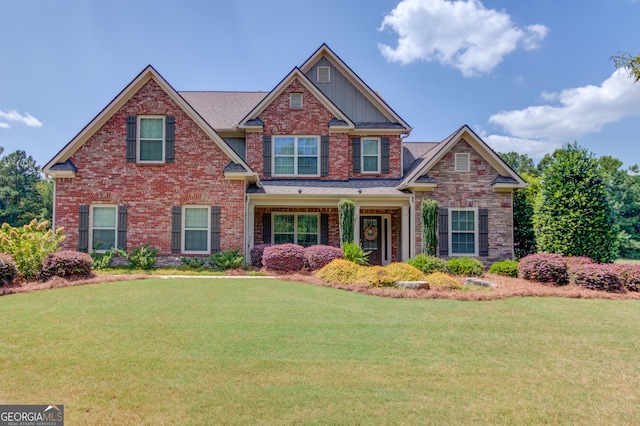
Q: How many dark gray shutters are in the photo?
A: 14